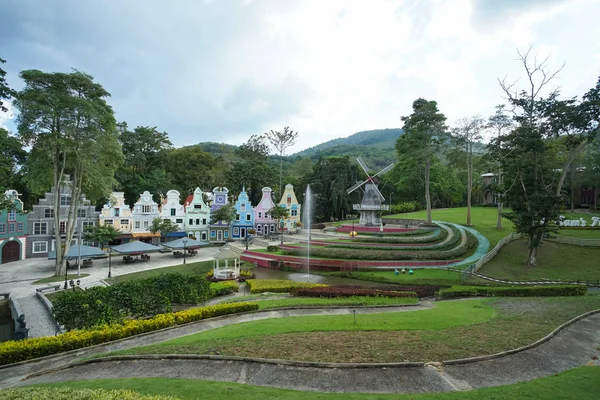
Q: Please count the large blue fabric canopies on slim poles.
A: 3